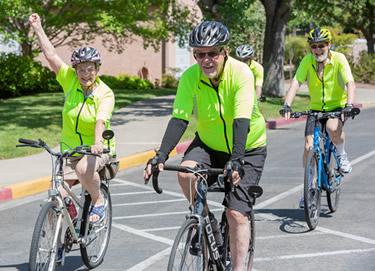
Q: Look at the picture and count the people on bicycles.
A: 4